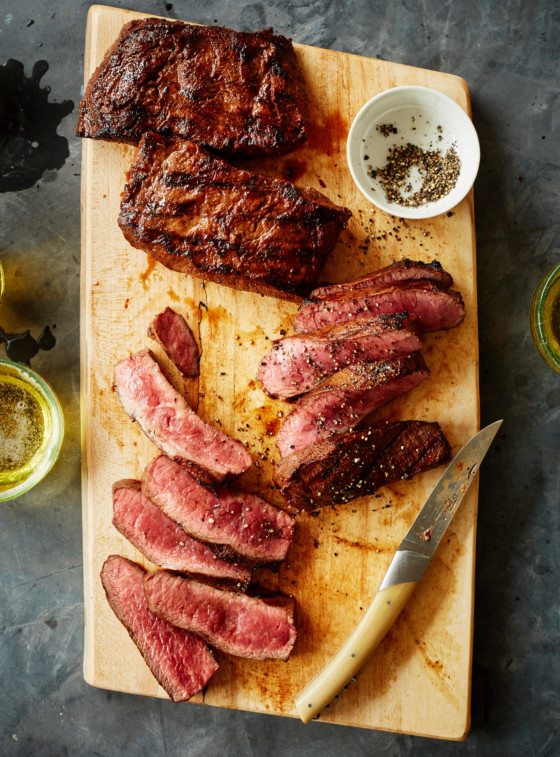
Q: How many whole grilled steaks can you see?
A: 2